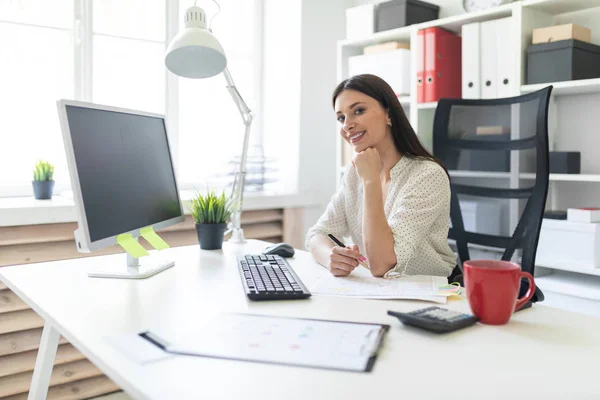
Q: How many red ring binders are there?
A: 2